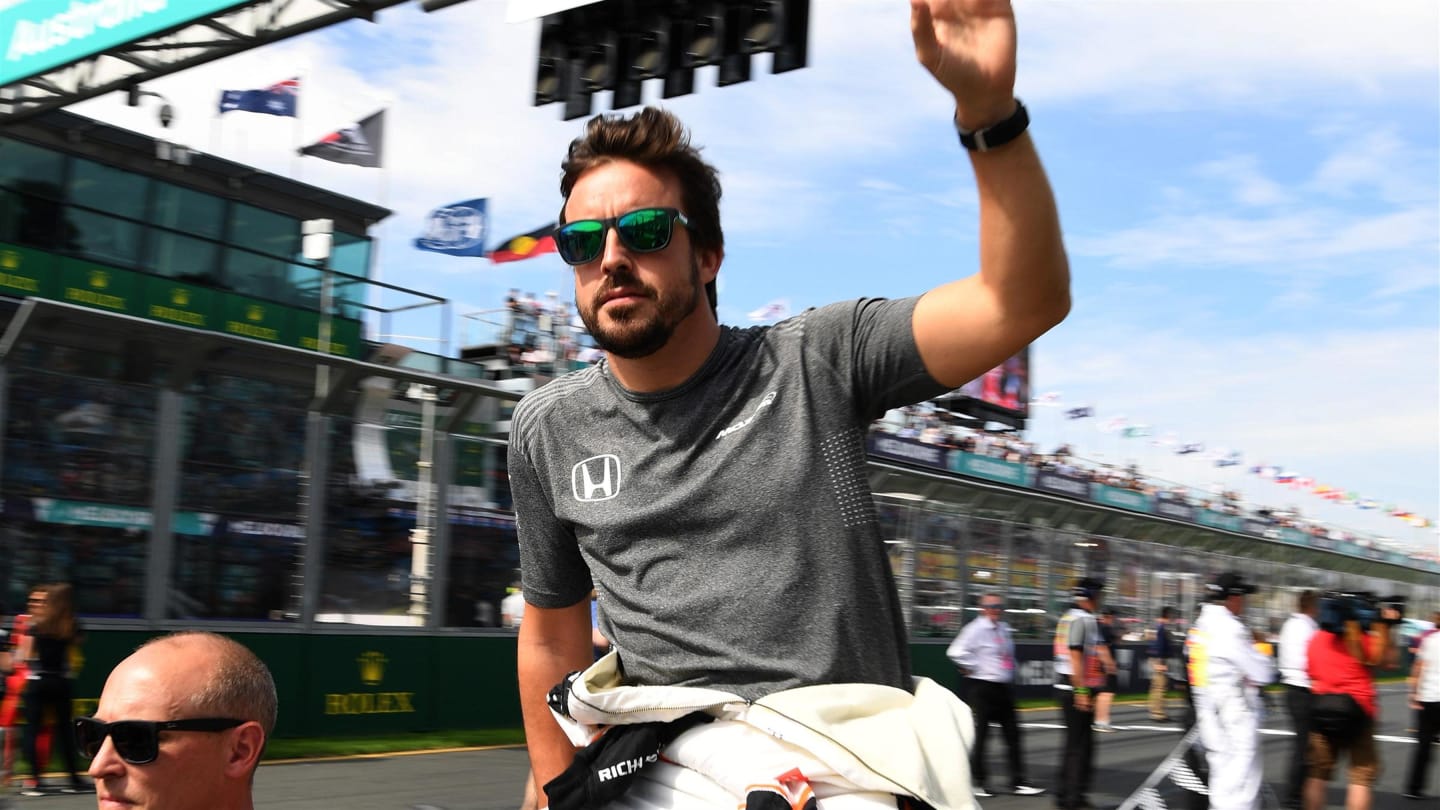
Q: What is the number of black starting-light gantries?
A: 1